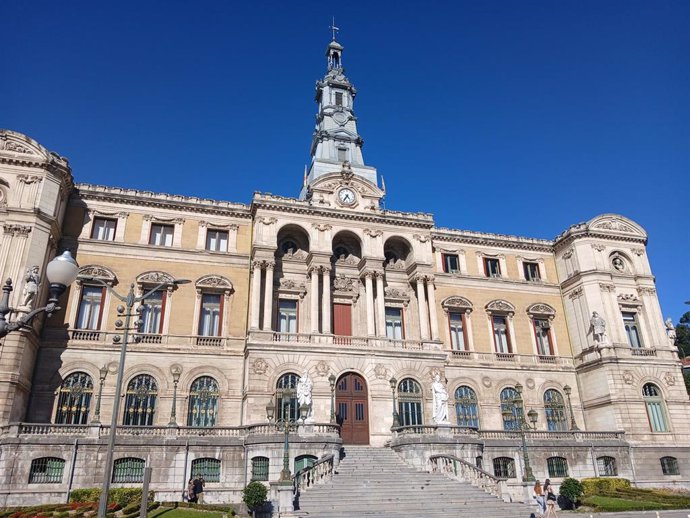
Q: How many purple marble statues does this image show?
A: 0